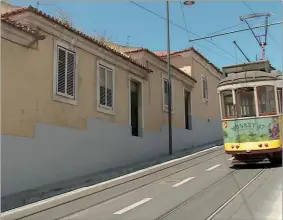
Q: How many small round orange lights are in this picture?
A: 4